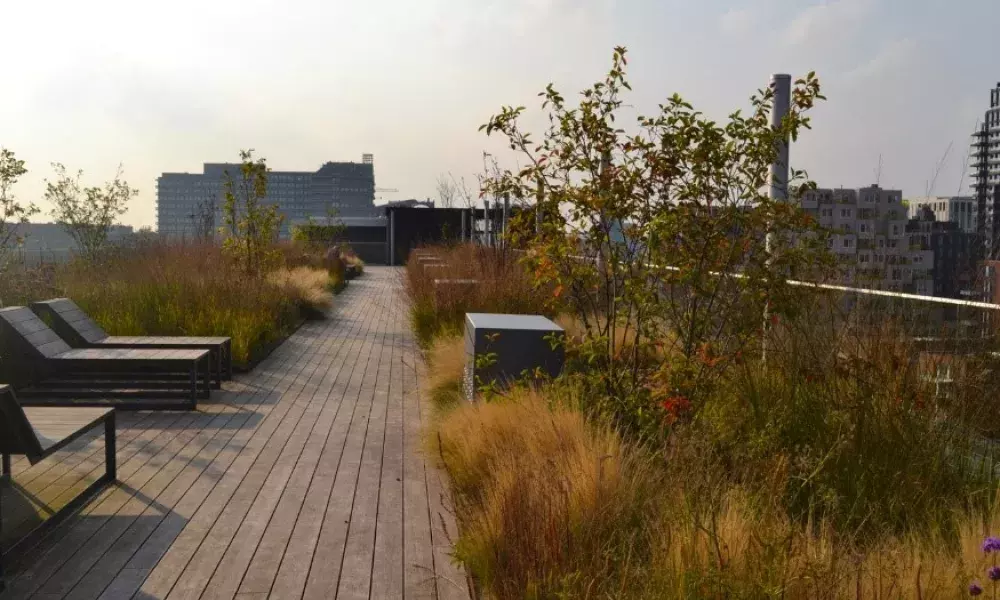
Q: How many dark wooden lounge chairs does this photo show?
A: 3